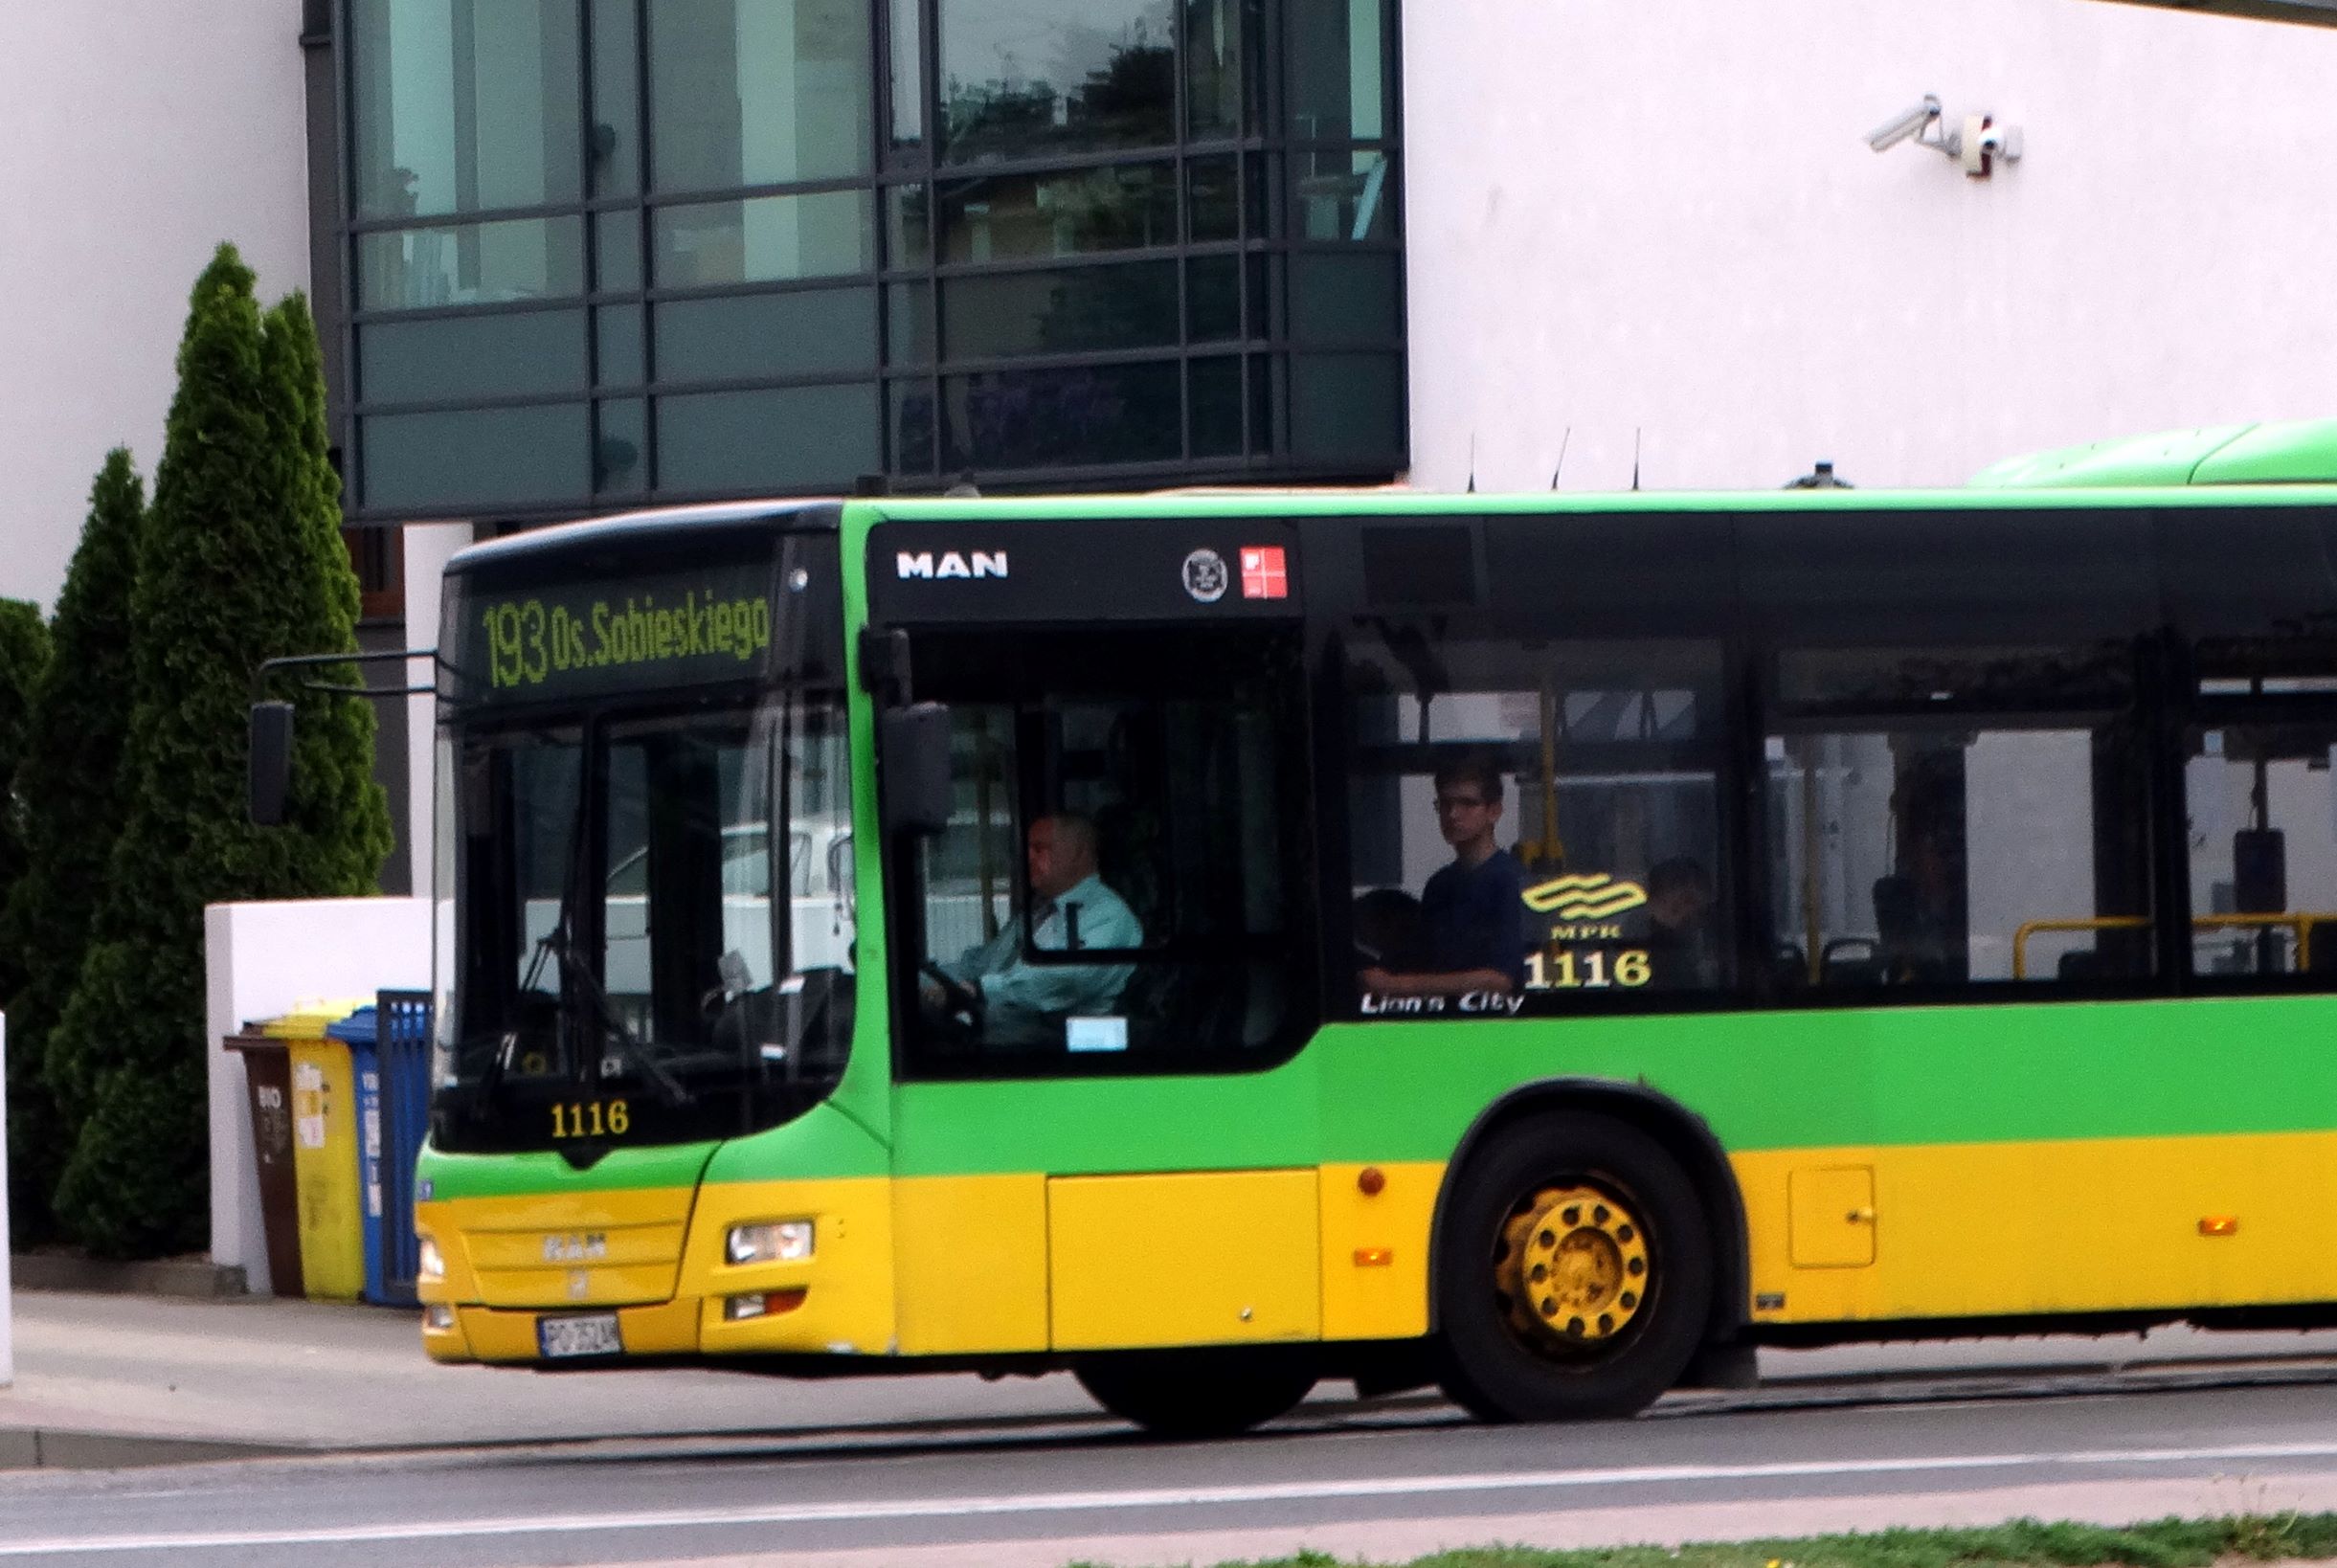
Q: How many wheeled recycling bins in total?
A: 3